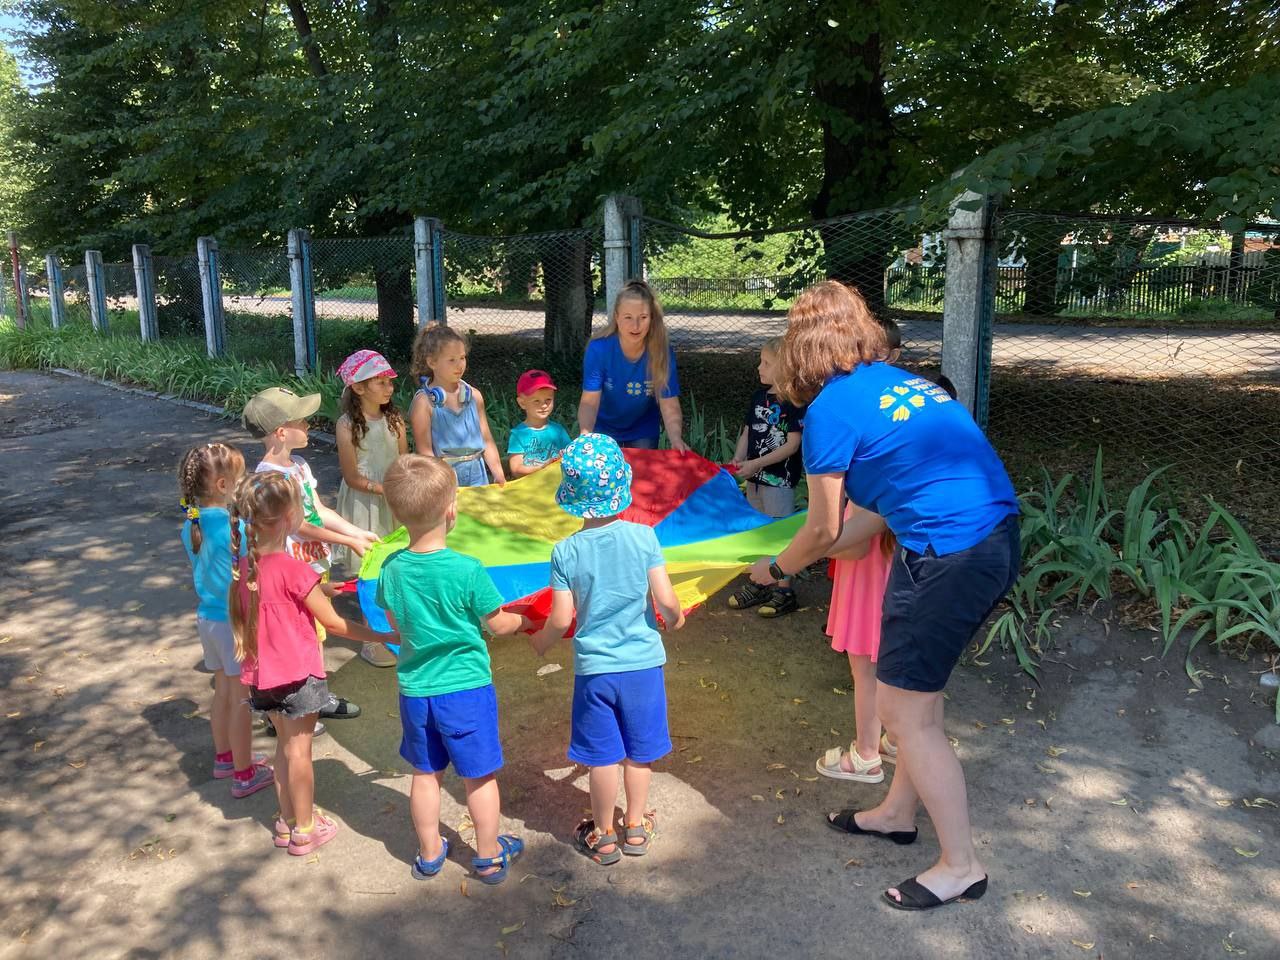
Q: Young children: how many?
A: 11